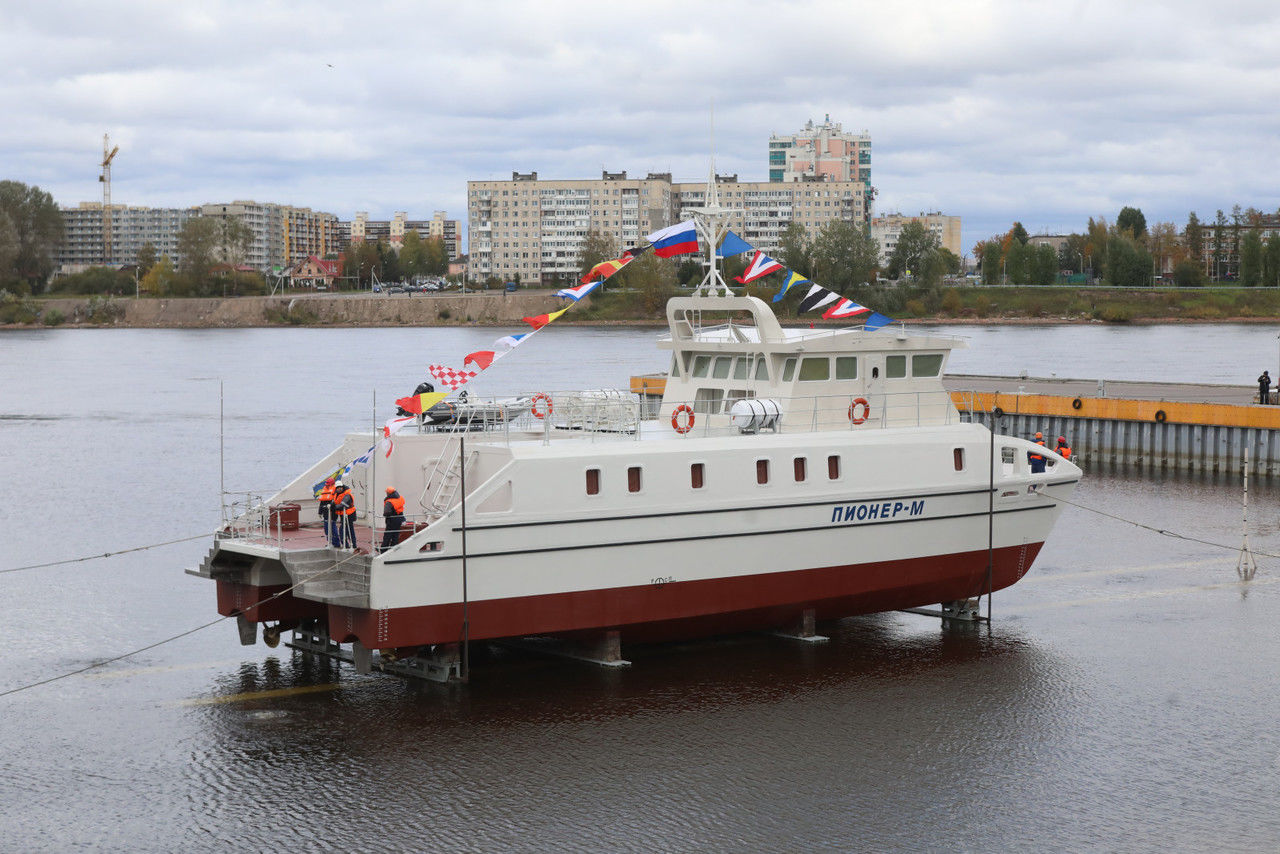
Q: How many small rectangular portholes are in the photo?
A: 7